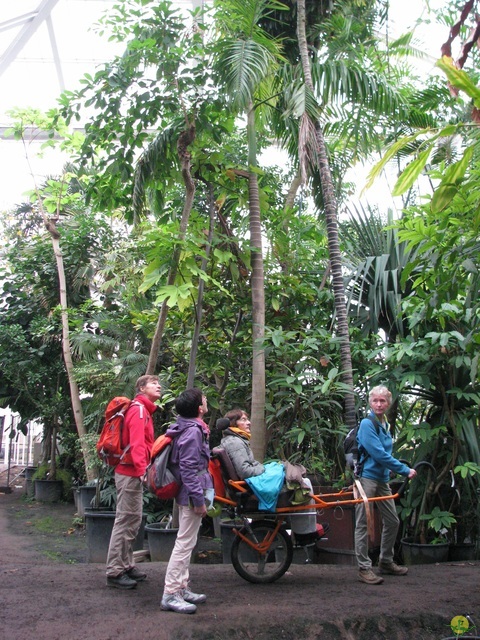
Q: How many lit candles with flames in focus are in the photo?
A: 0